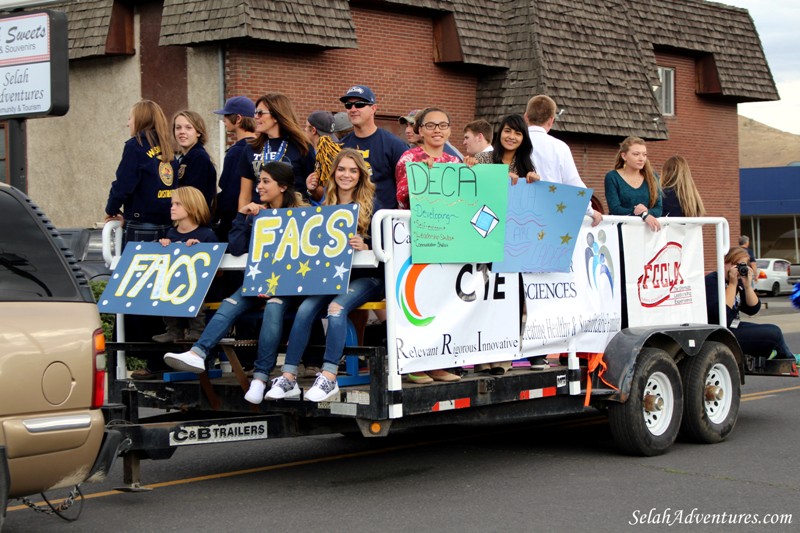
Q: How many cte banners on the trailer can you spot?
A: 1